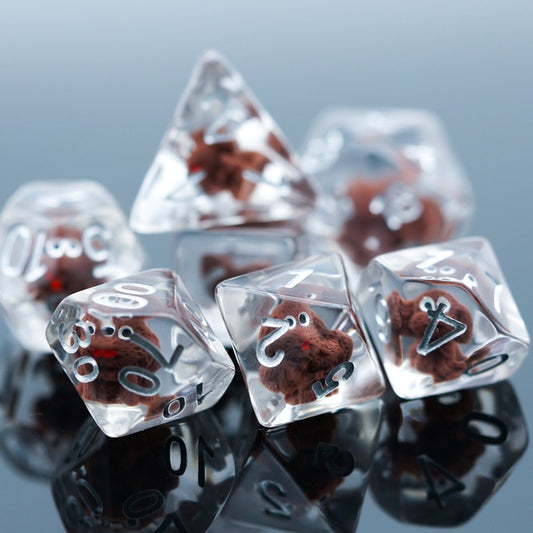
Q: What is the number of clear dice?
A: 7